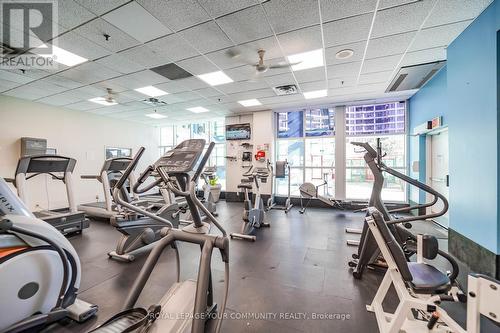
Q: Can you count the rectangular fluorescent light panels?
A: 9